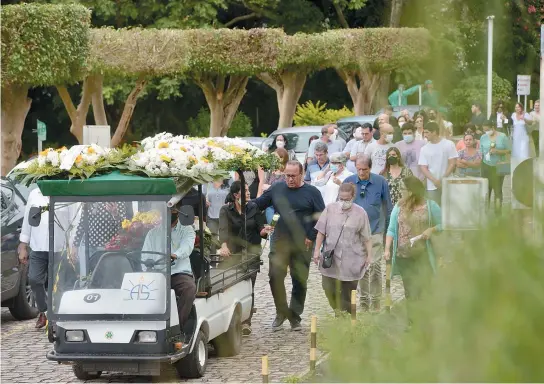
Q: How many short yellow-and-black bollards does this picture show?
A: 4